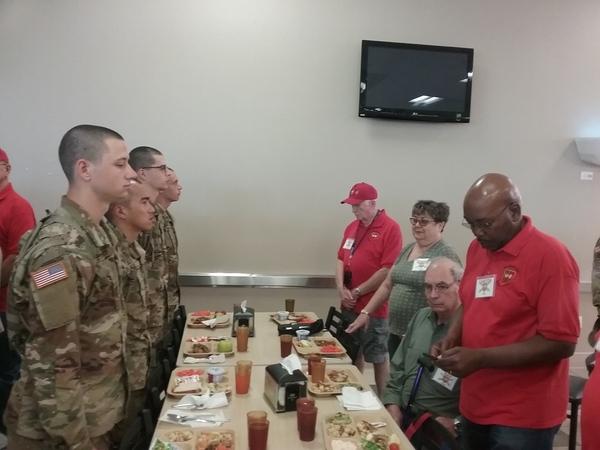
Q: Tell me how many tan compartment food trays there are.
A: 8